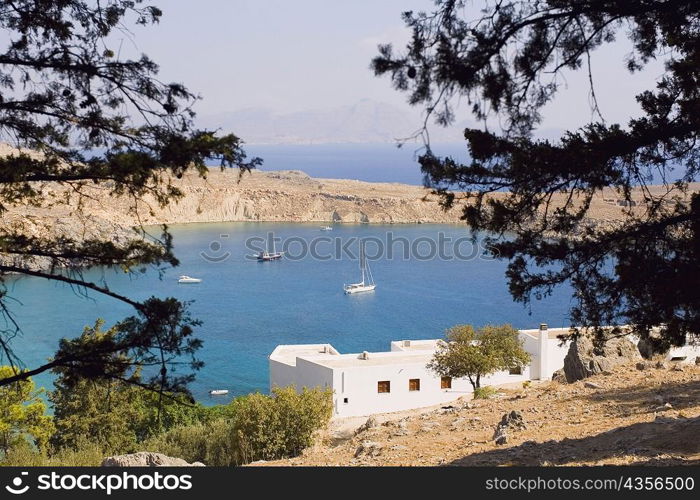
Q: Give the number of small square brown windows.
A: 3